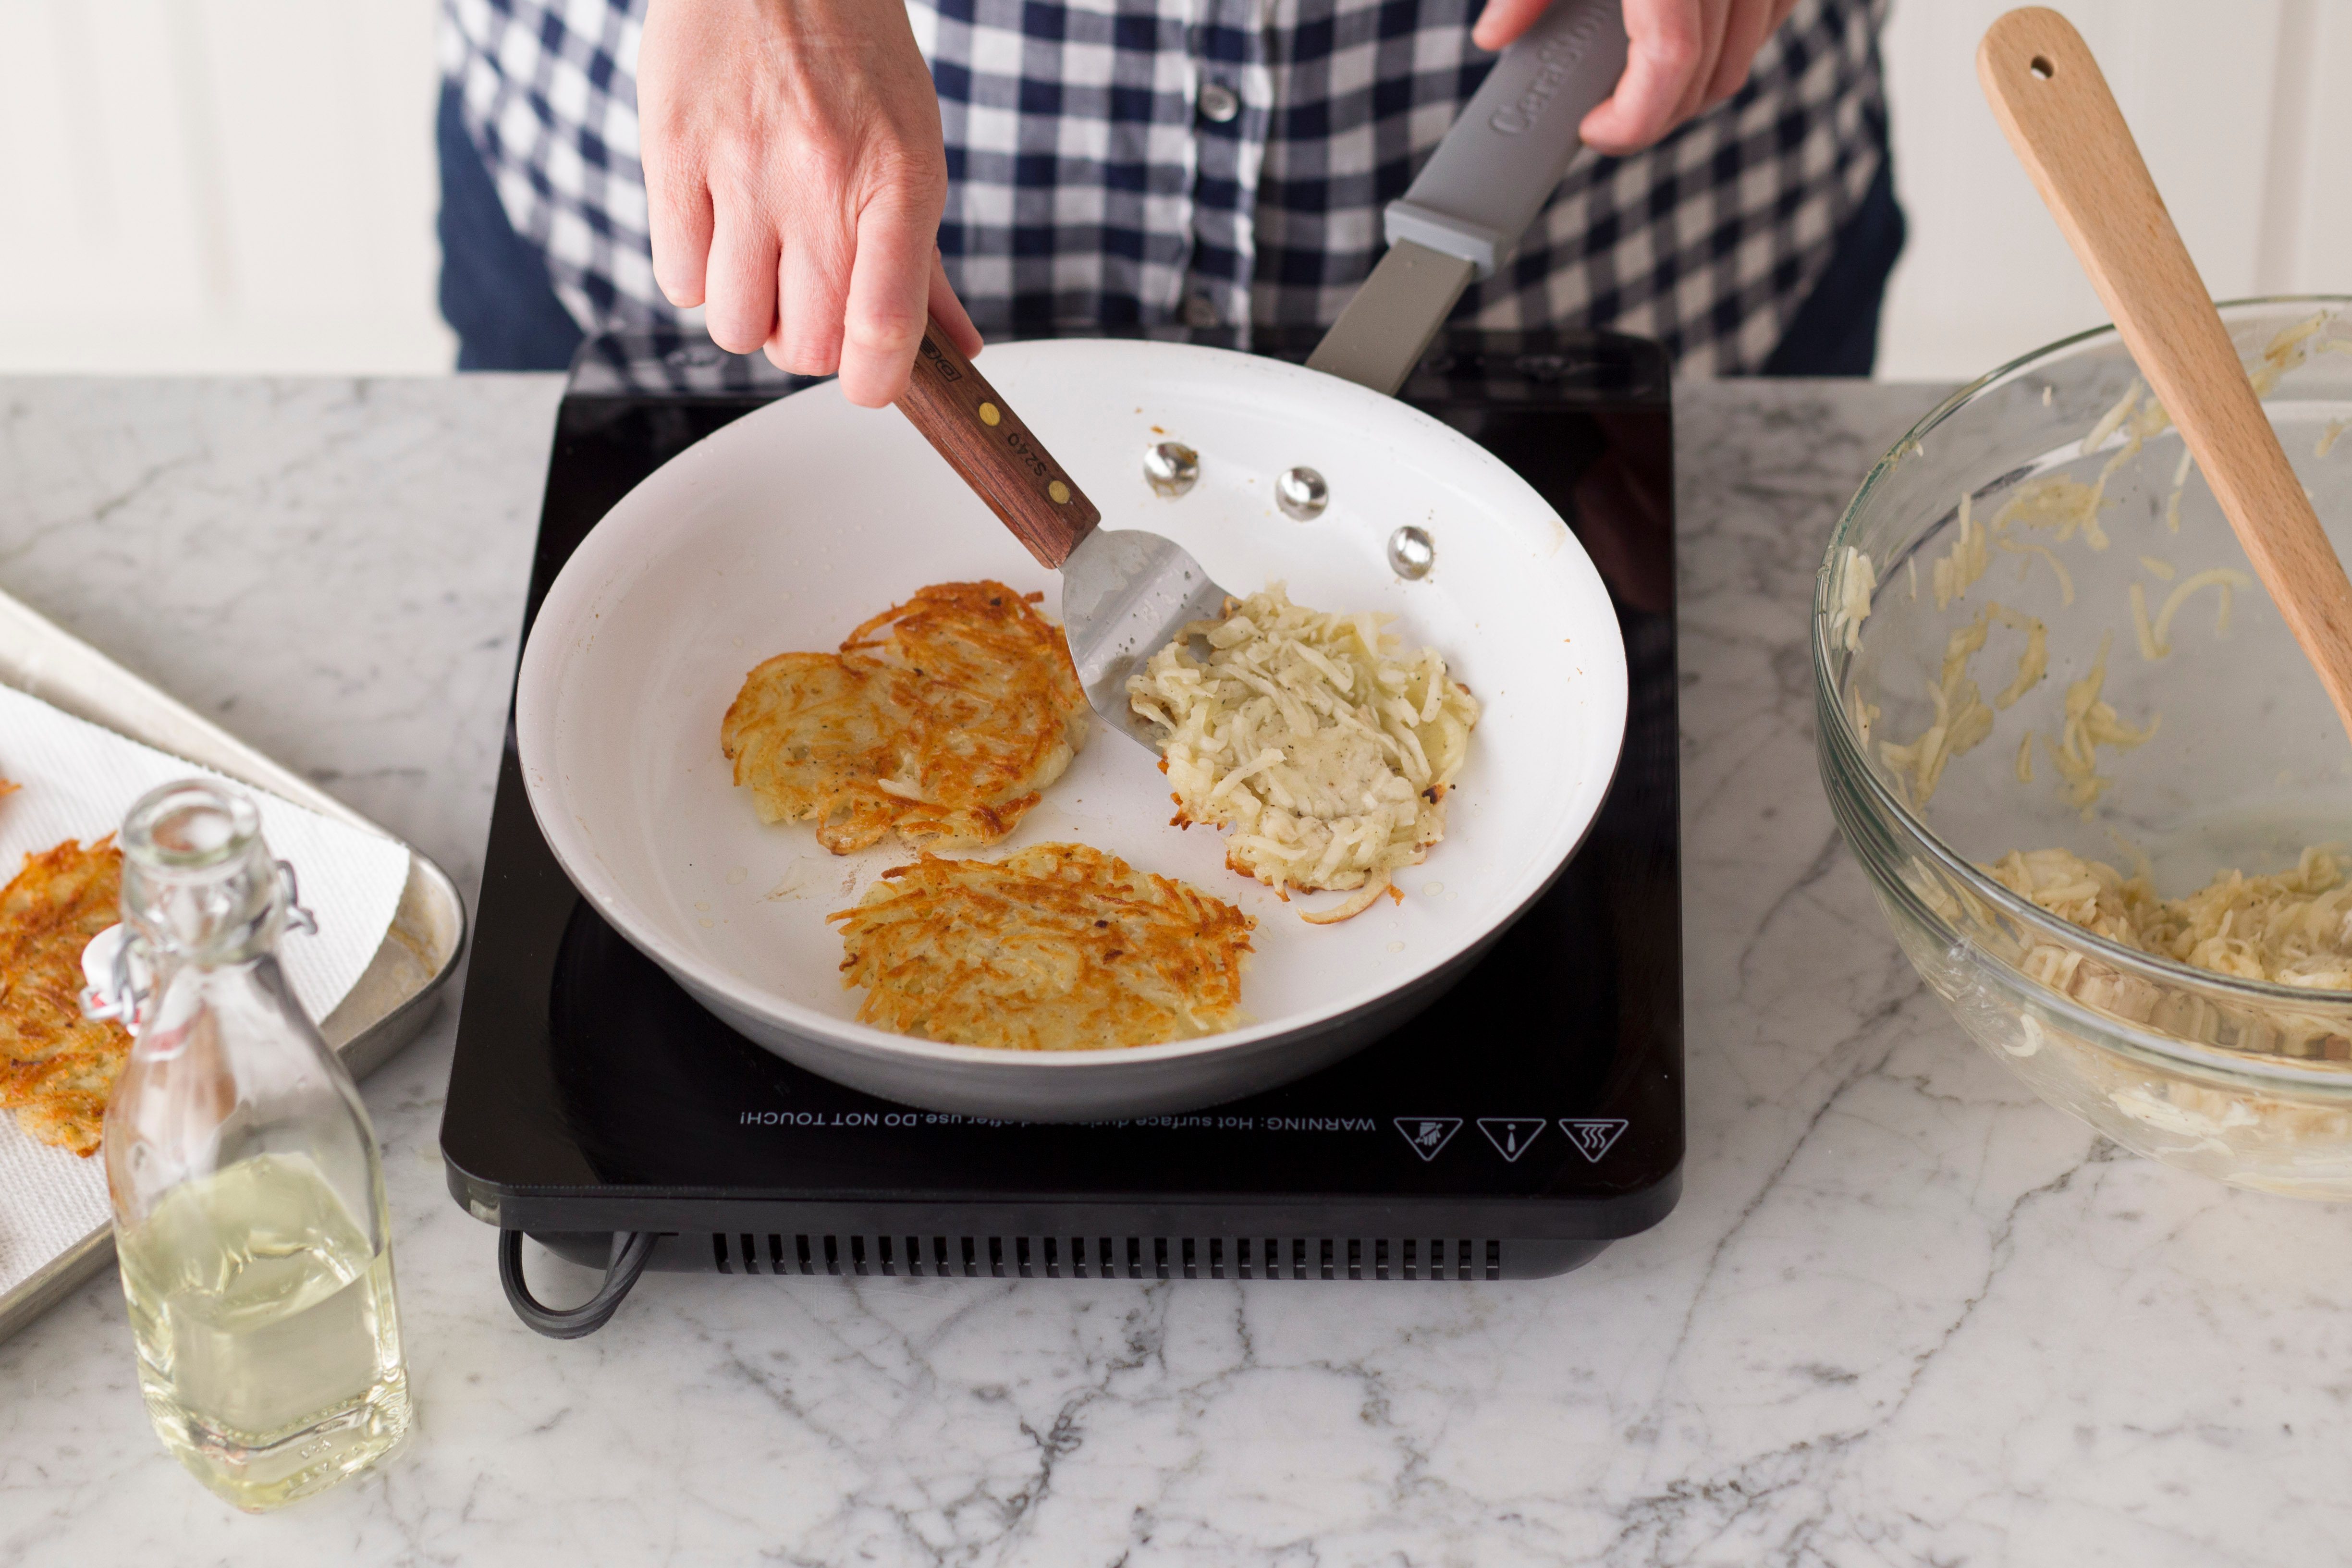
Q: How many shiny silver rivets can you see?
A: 3